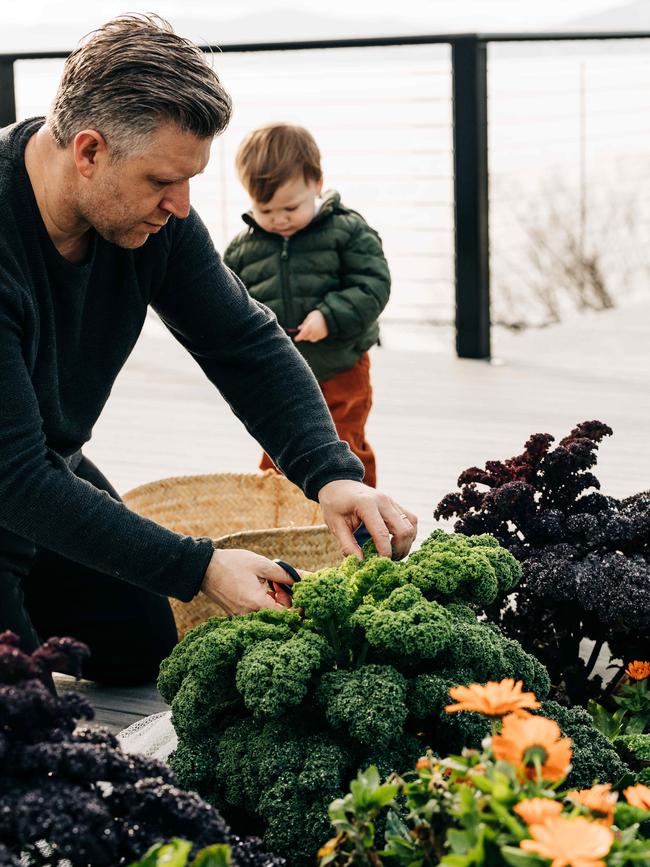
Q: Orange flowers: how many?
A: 7